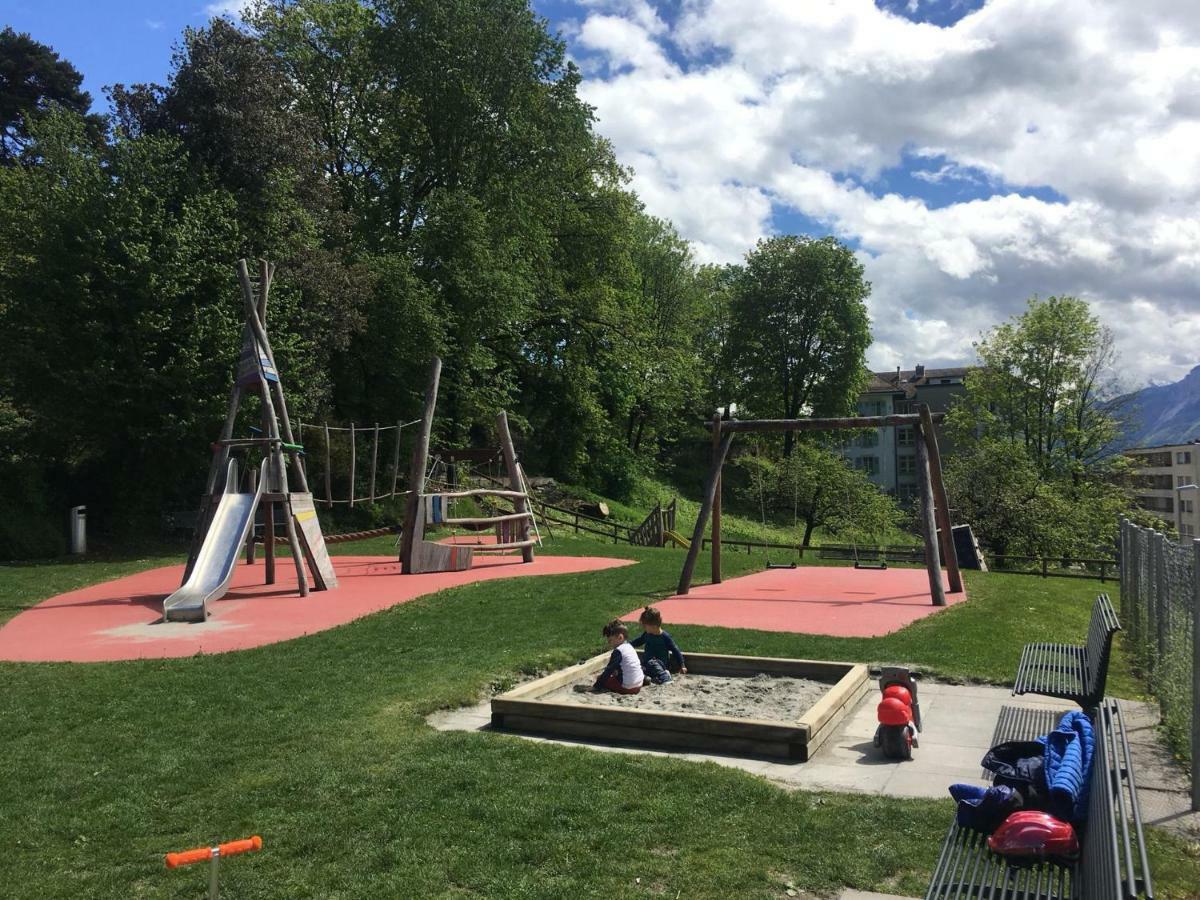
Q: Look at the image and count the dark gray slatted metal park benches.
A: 2